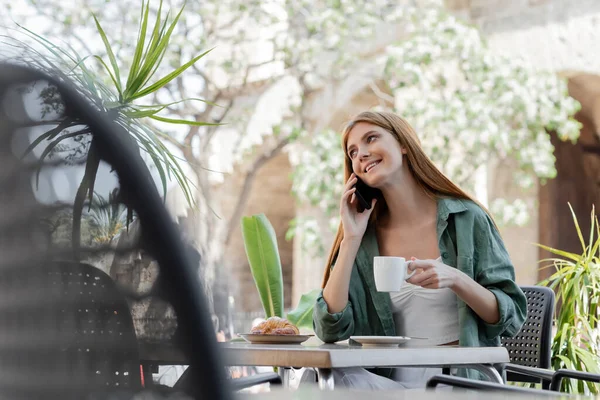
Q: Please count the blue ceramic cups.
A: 0